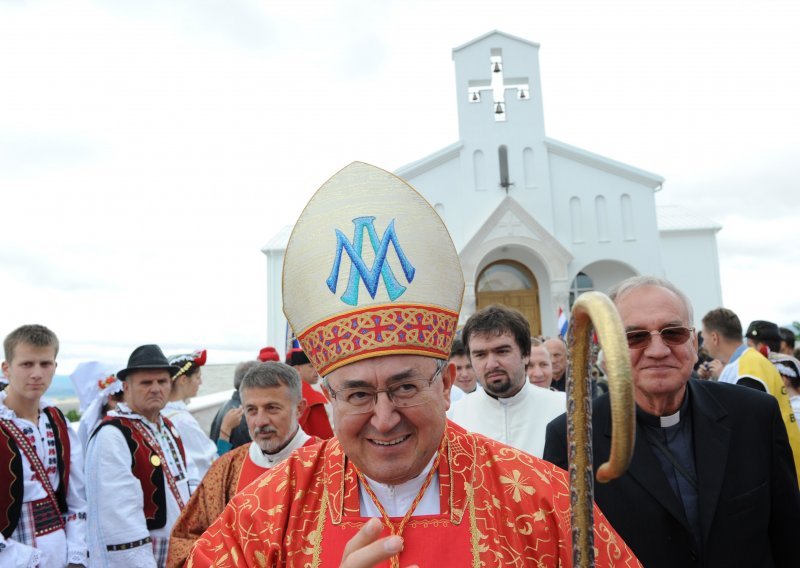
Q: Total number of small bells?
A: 4